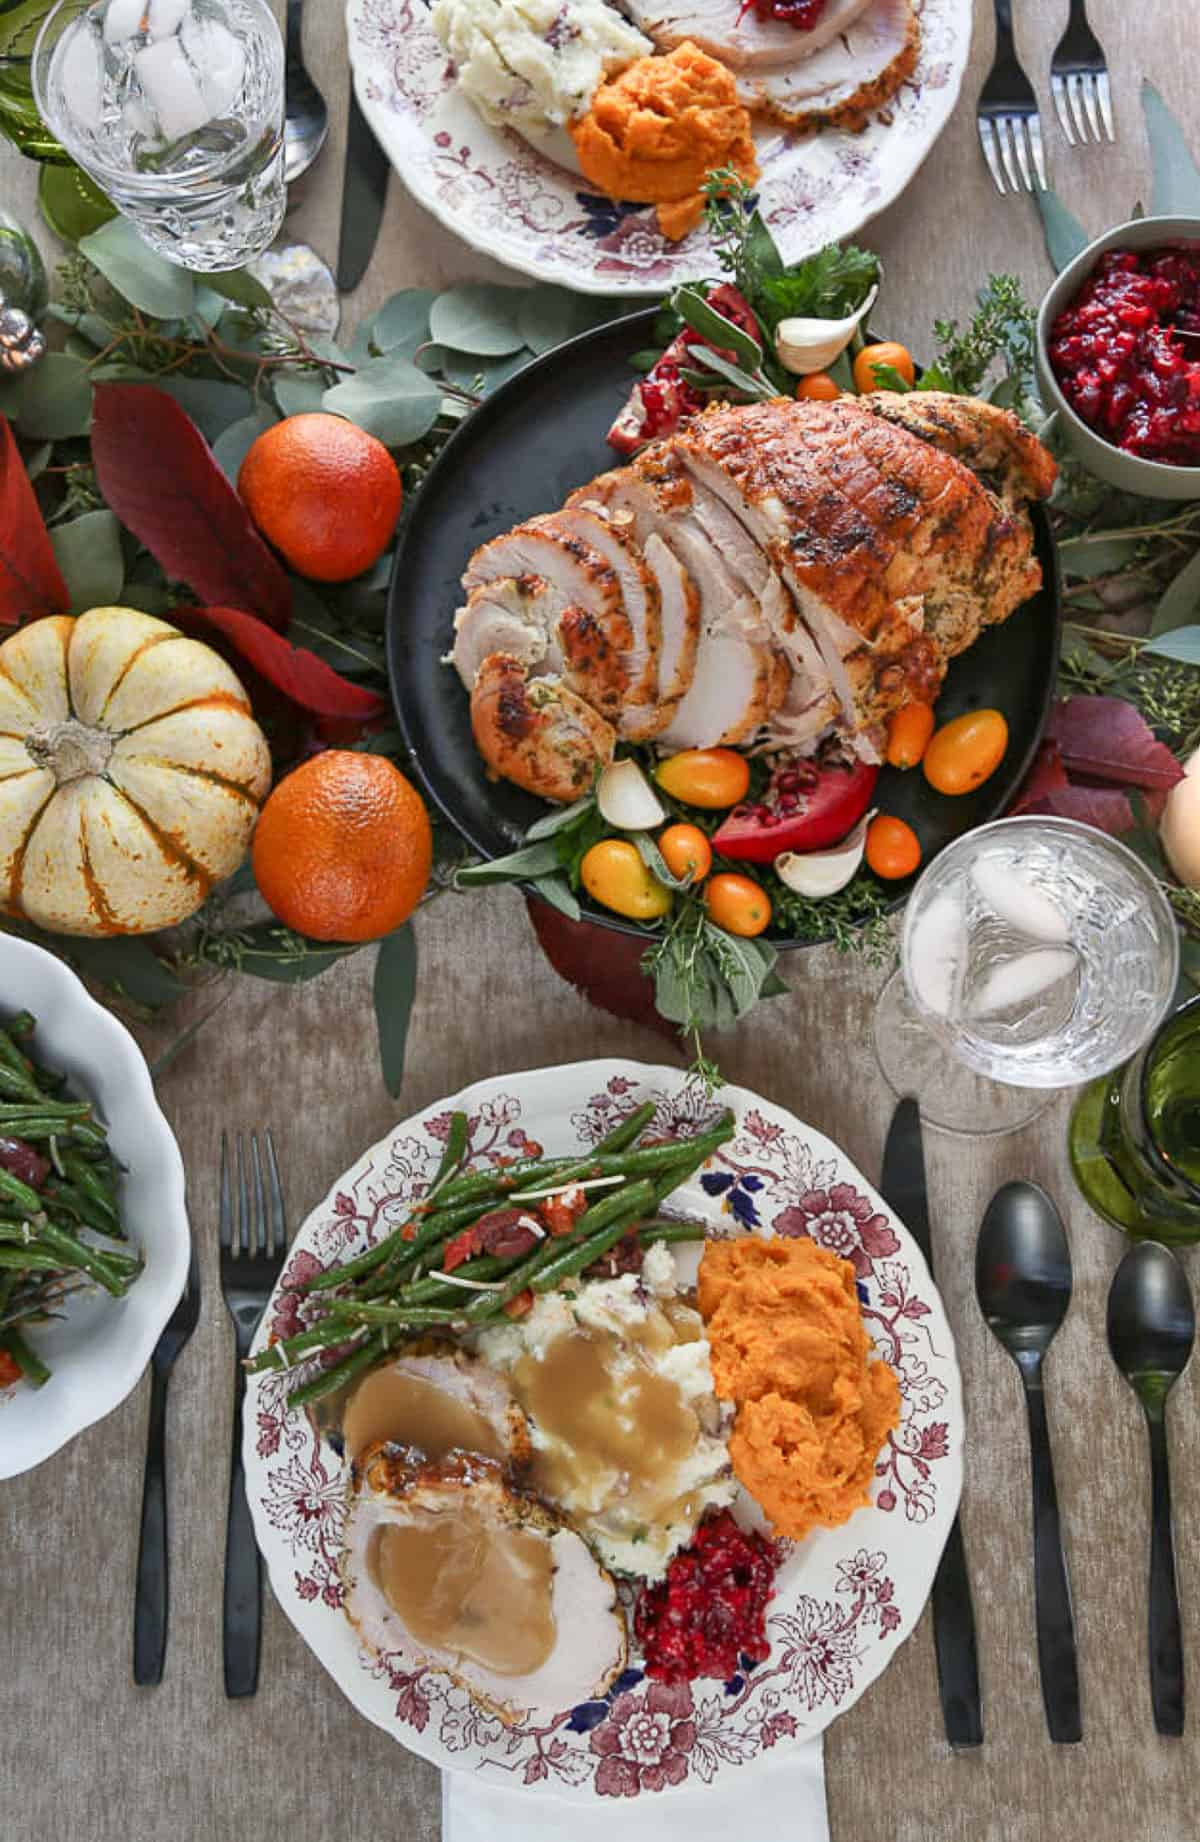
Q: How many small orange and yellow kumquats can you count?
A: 9